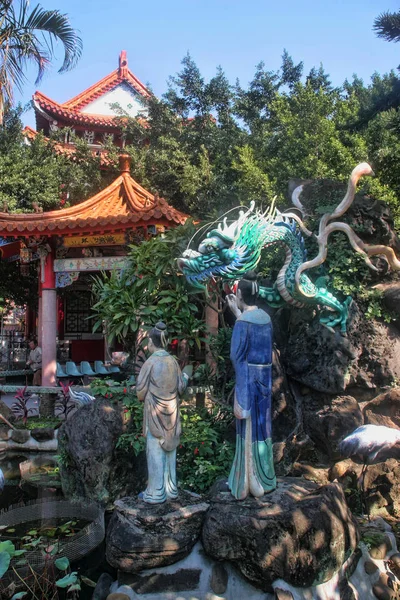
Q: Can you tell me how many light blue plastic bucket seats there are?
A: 5